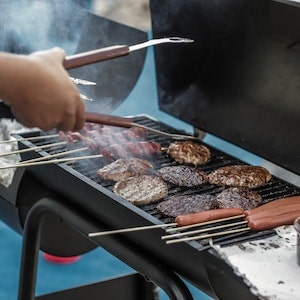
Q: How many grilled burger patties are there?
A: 7